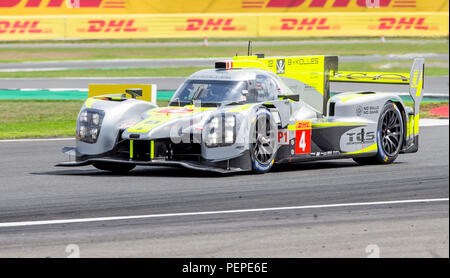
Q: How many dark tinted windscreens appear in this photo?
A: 1